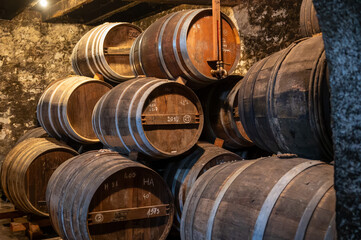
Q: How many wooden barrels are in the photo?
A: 12